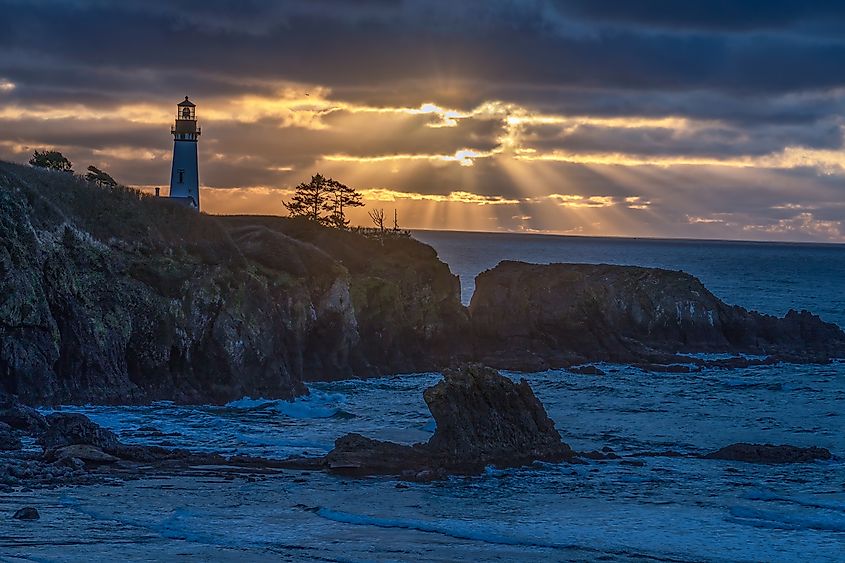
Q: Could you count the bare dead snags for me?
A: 2